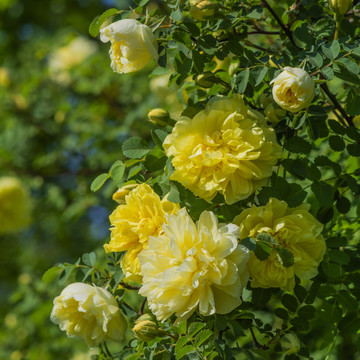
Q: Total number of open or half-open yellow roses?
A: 7